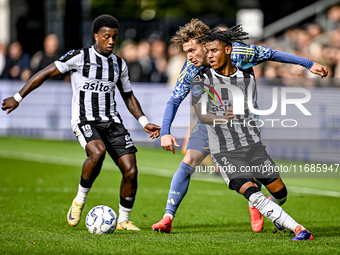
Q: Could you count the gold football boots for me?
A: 2